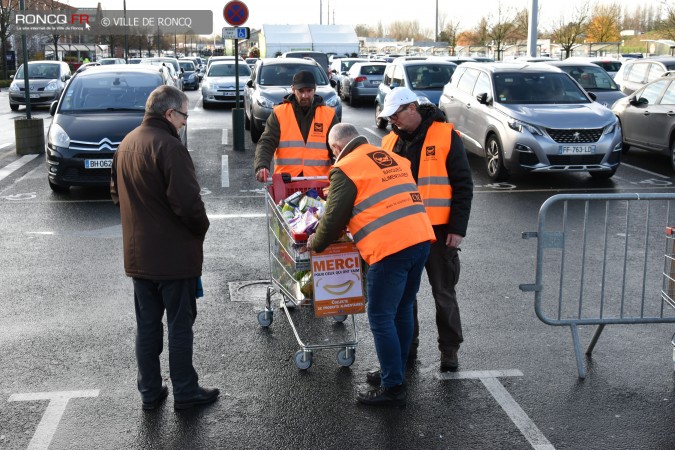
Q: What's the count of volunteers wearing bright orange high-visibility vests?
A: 3